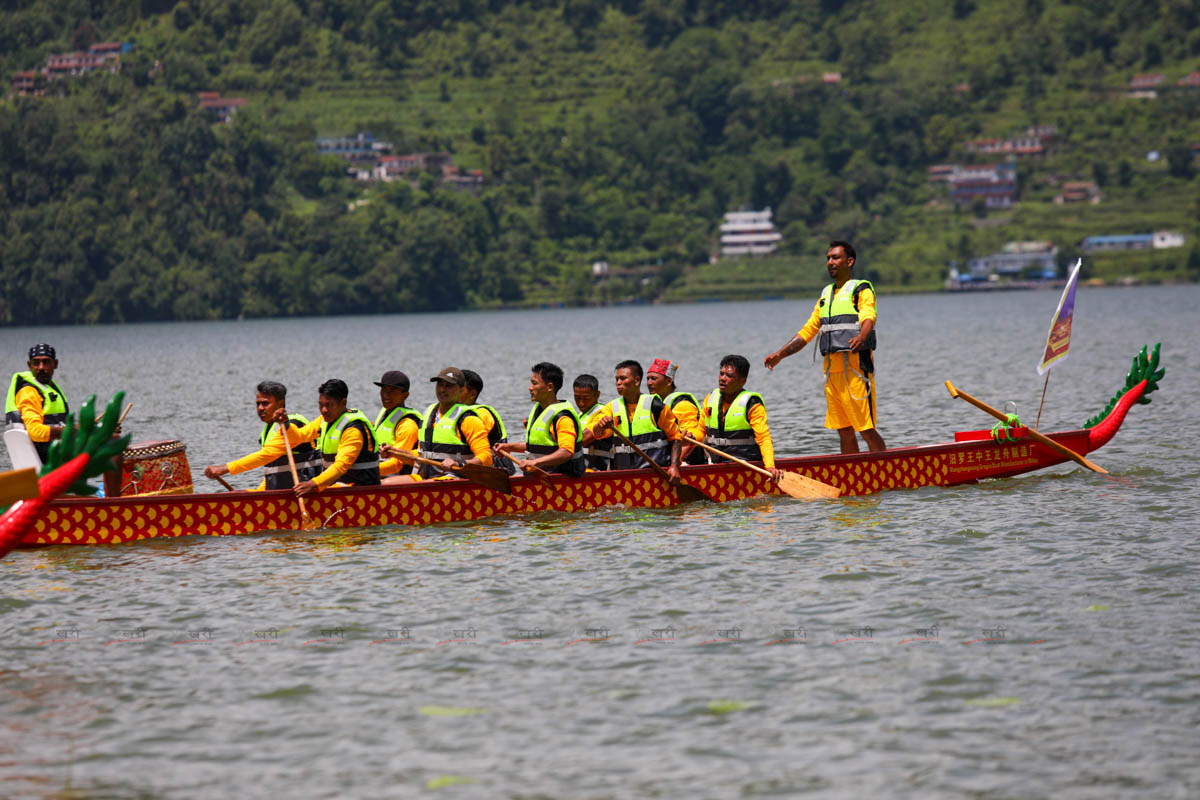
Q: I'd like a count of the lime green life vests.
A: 12